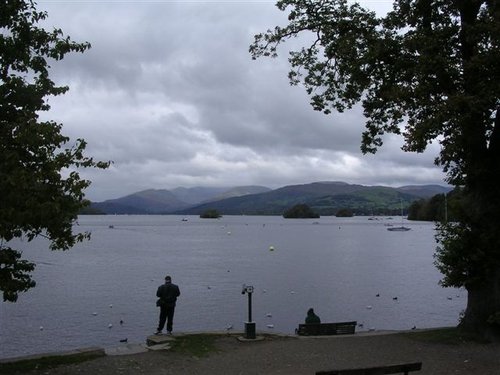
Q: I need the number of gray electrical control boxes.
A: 0